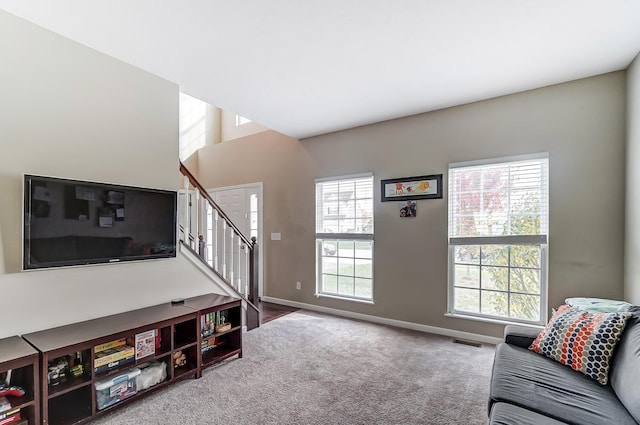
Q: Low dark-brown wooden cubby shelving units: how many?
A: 3